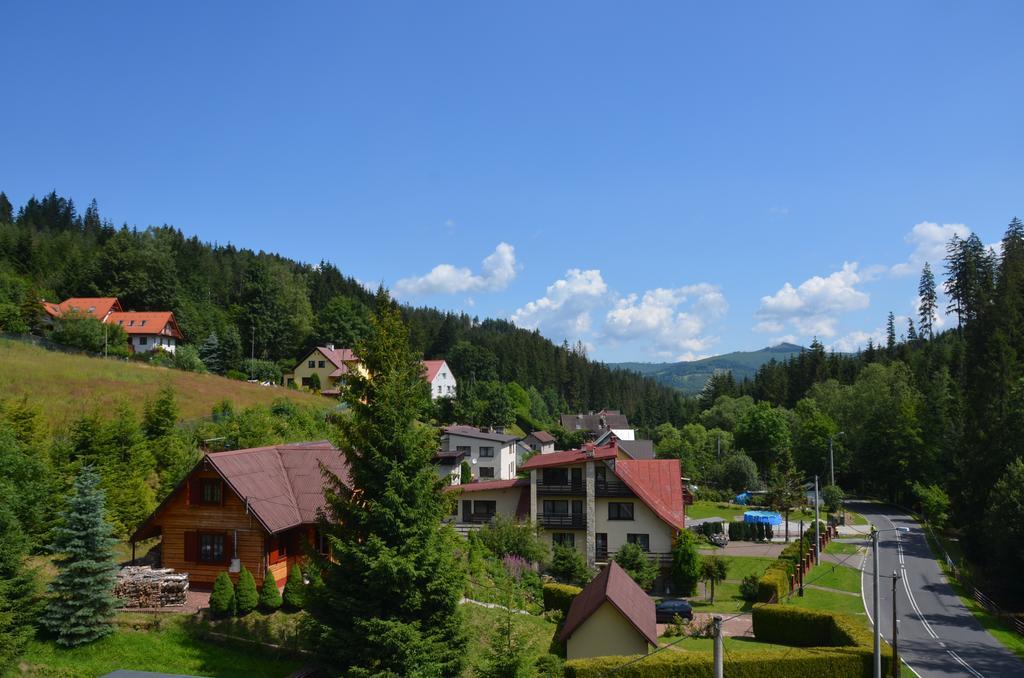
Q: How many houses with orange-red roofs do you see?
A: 2